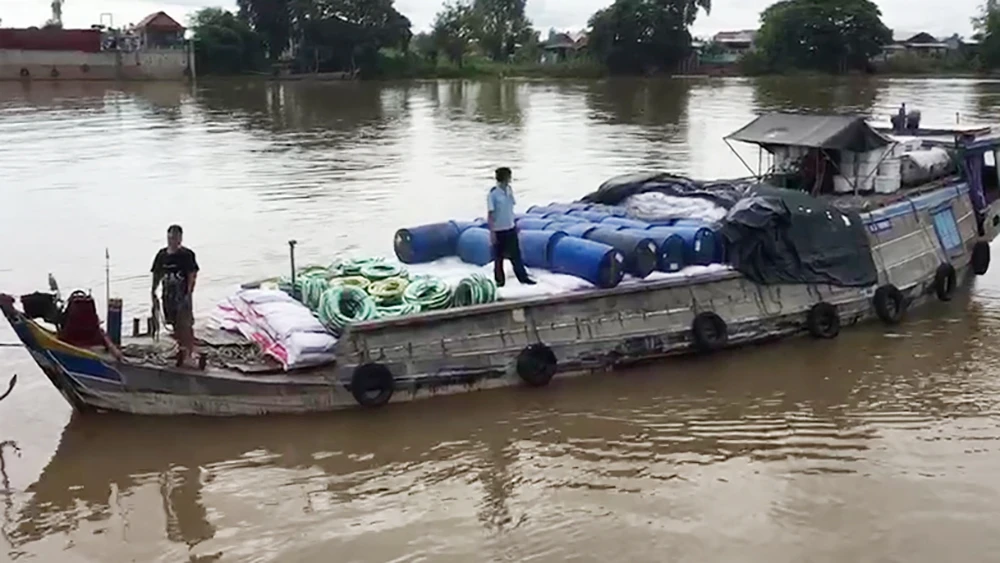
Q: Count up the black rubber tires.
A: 7